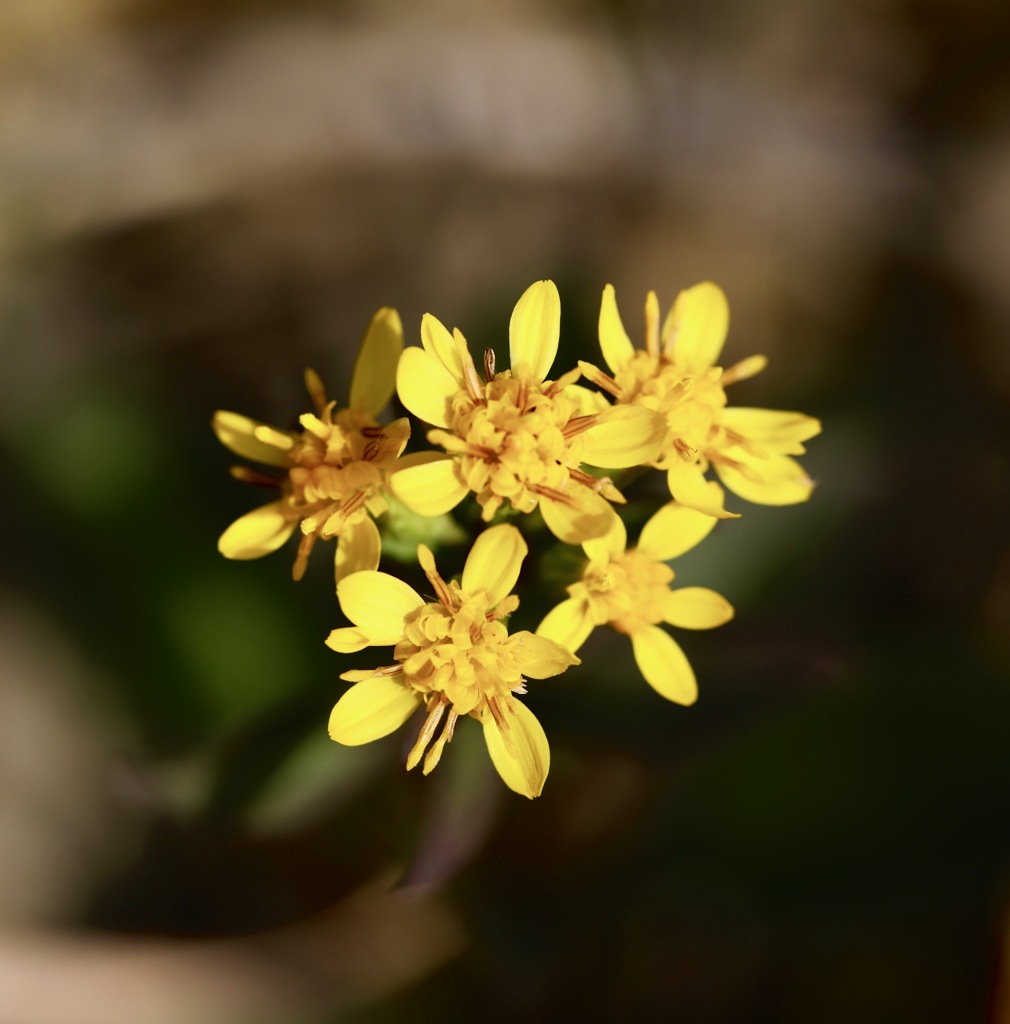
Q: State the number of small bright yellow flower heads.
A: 5